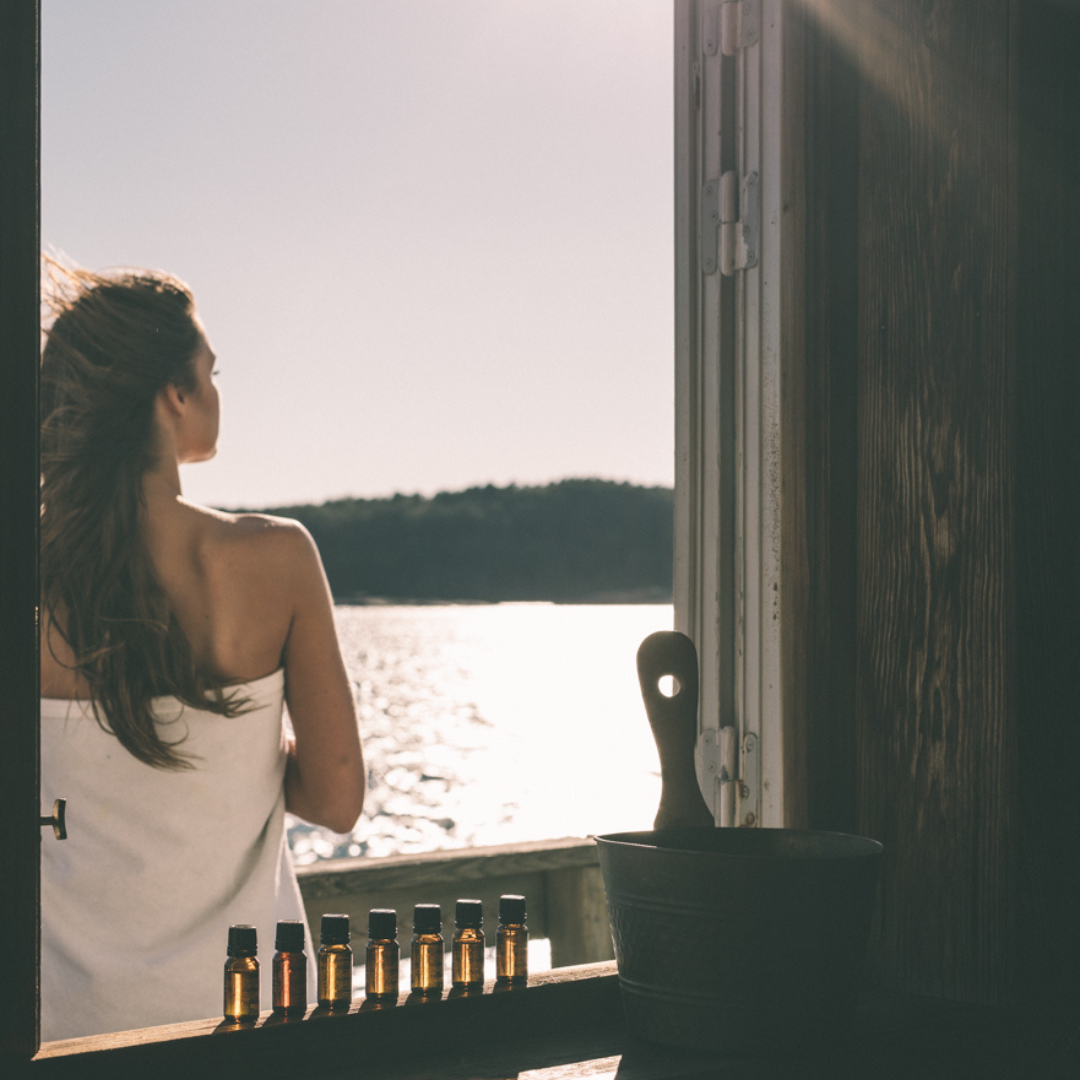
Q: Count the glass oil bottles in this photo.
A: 7